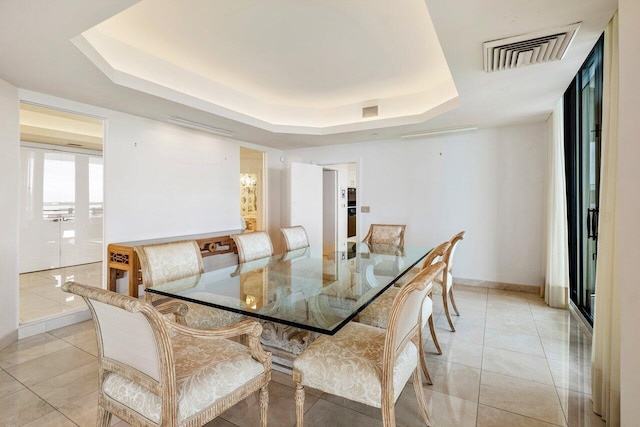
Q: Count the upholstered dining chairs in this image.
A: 8